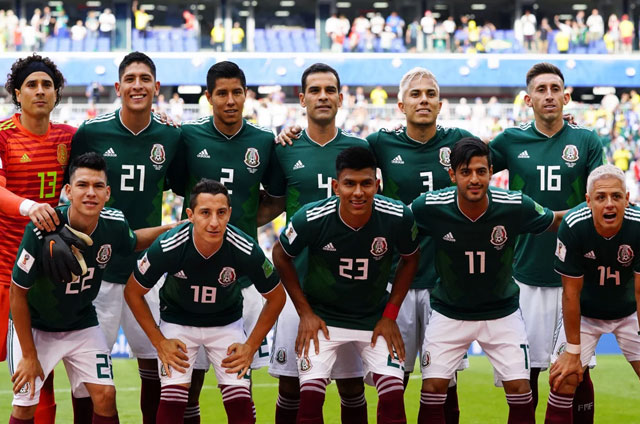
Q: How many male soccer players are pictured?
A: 11